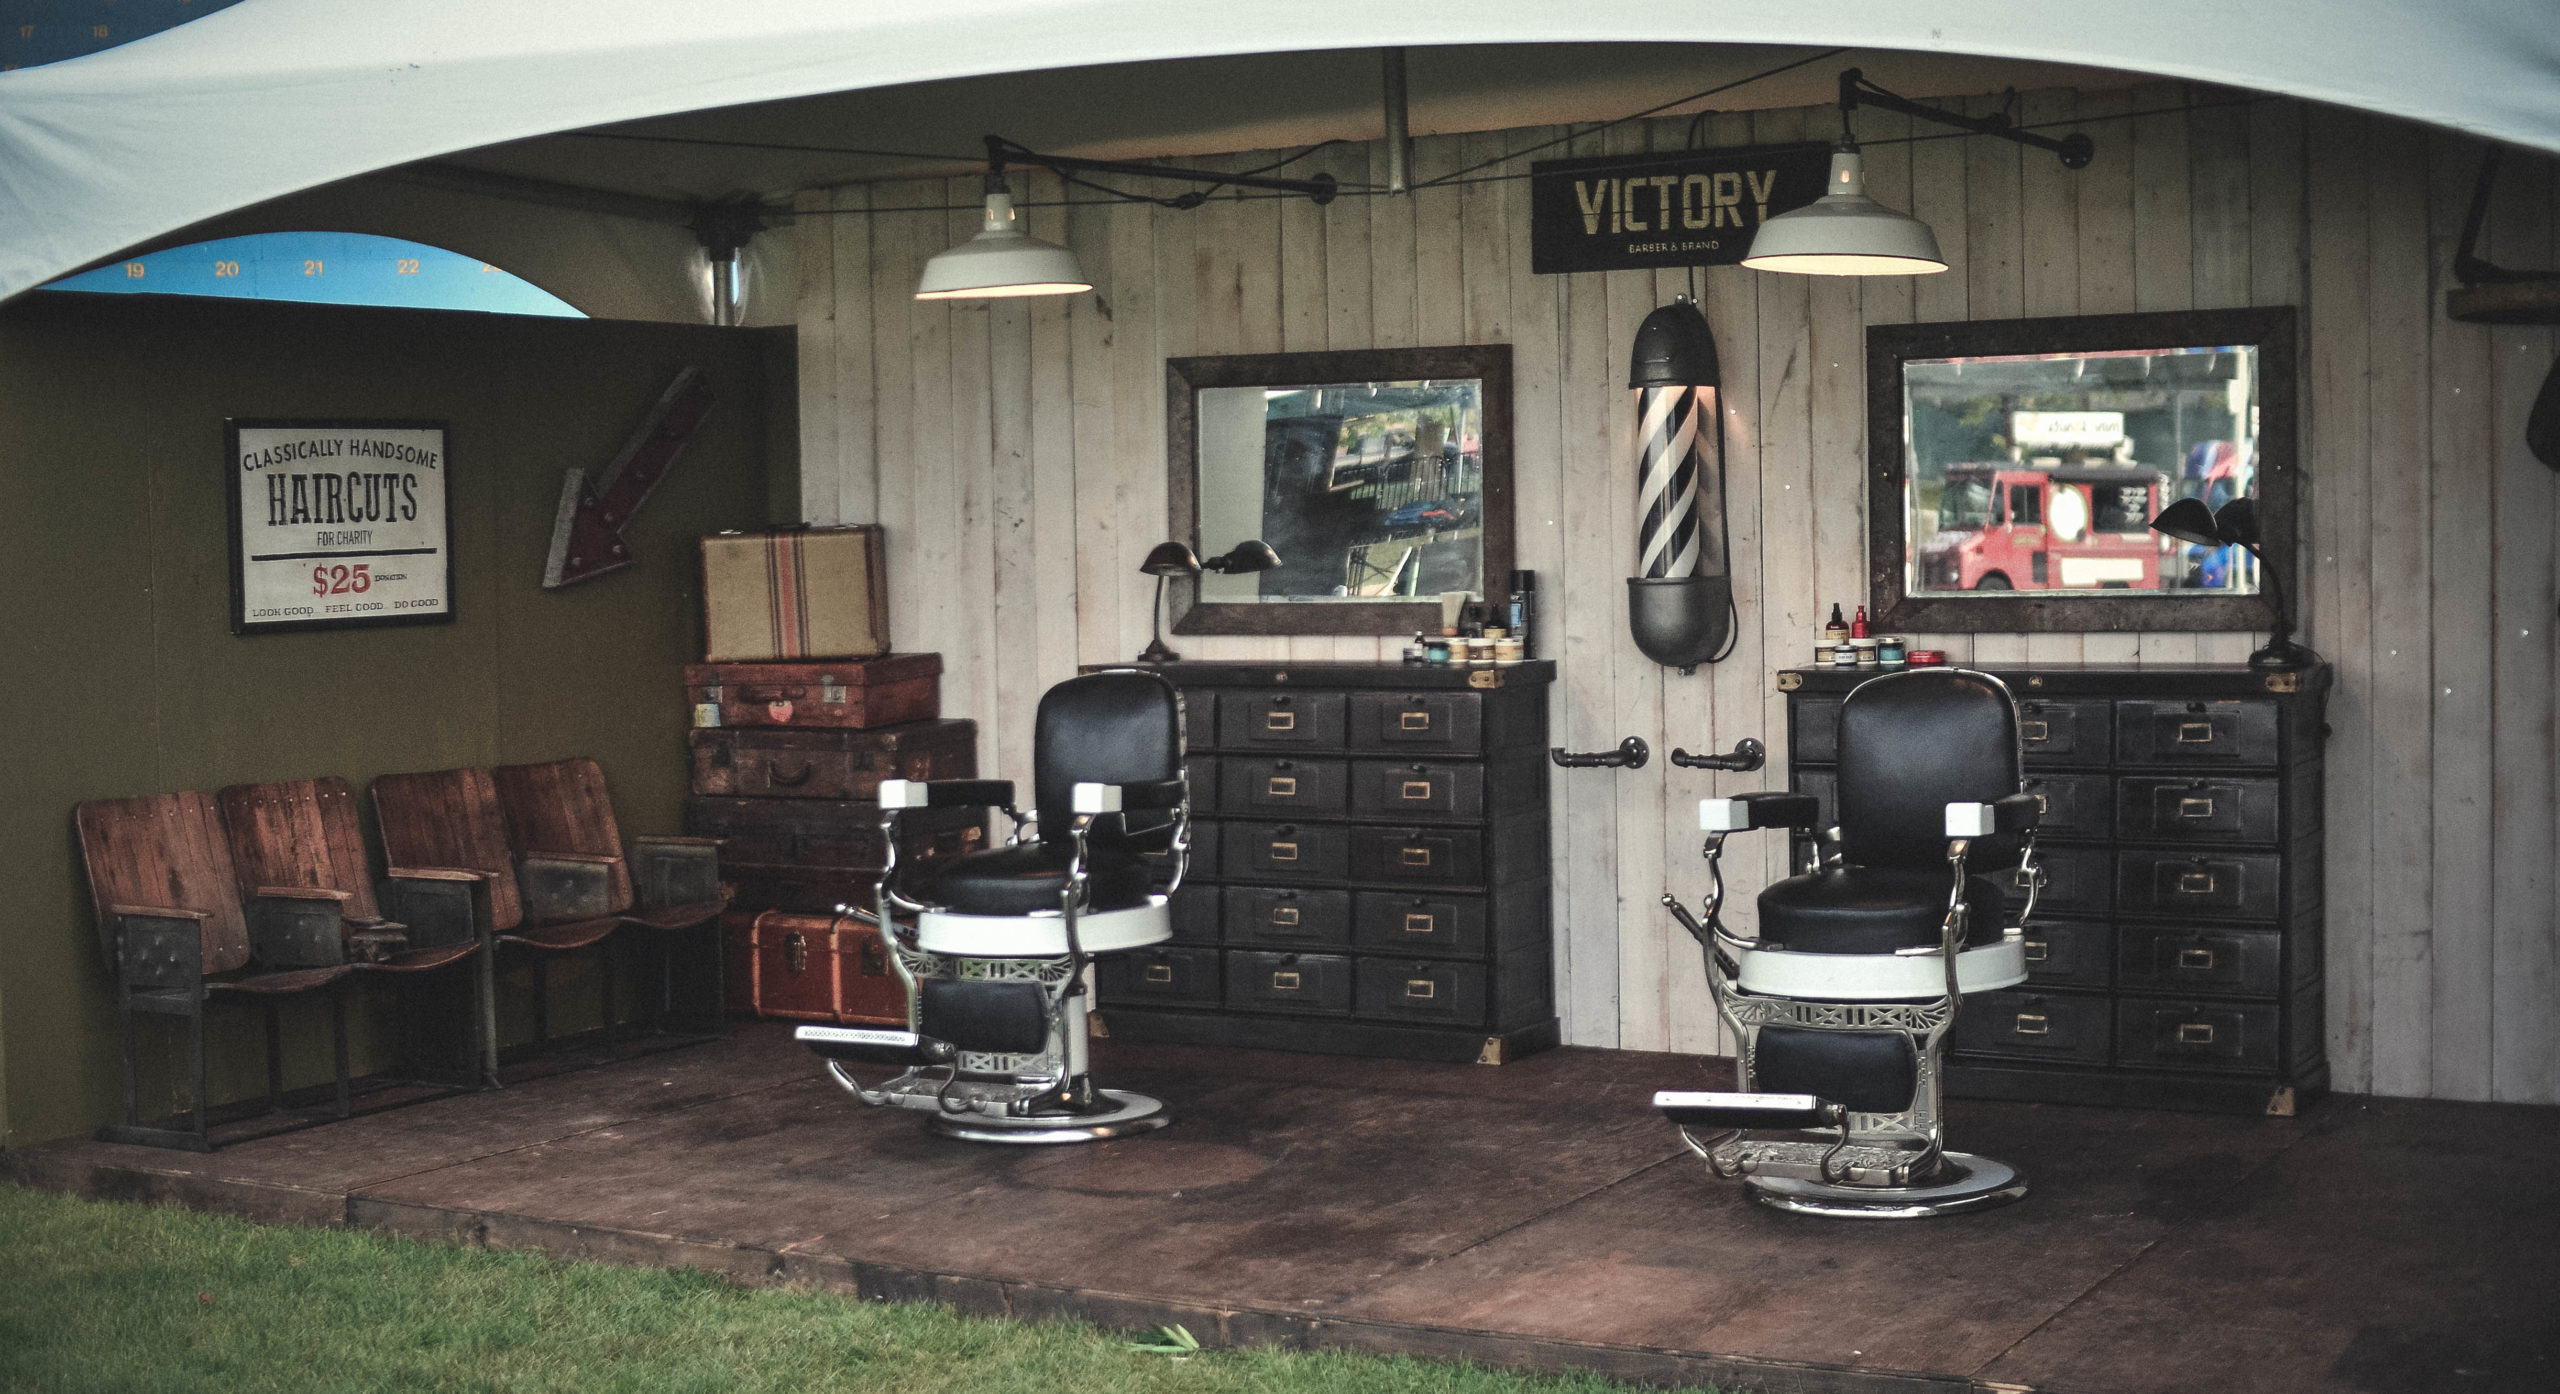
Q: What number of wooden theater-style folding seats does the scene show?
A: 4